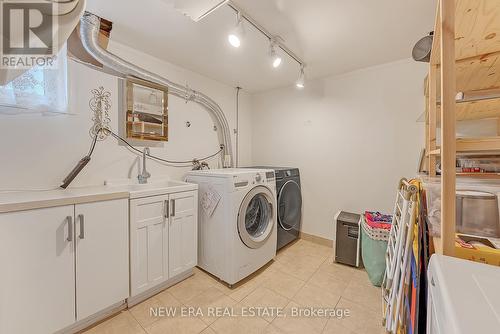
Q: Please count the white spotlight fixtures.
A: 3